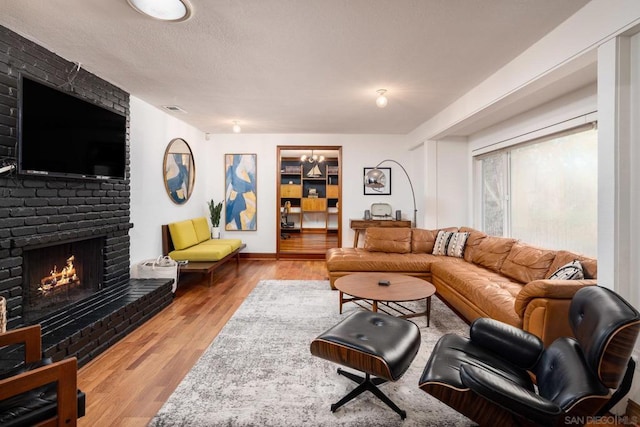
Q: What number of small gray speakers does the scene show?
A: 2